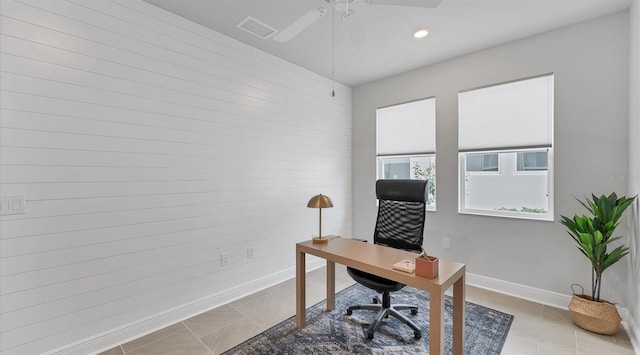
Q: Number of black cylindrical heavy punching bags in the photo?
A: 0